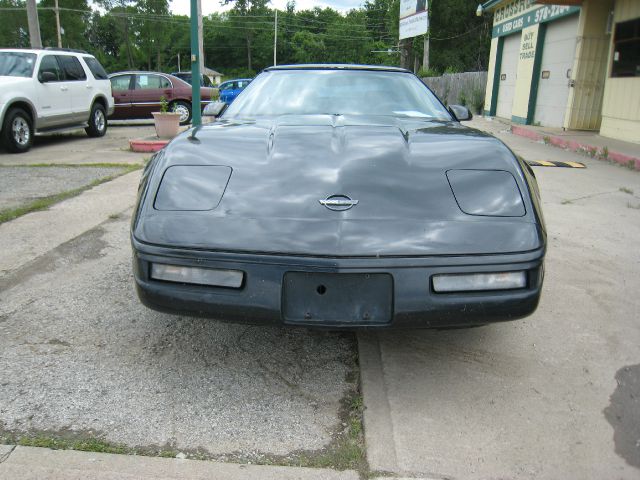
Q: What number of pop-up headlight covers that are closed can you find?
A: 2